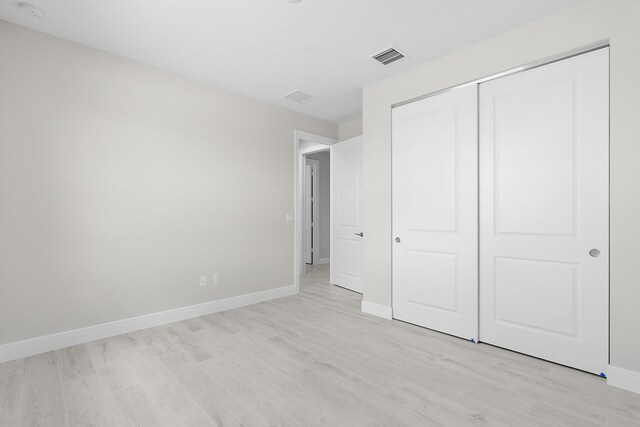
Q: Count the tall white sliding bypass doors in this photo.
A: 2